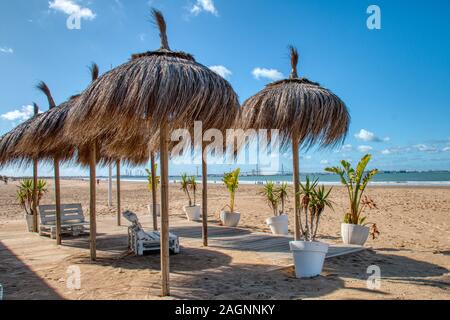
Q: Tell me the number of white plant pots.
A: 7